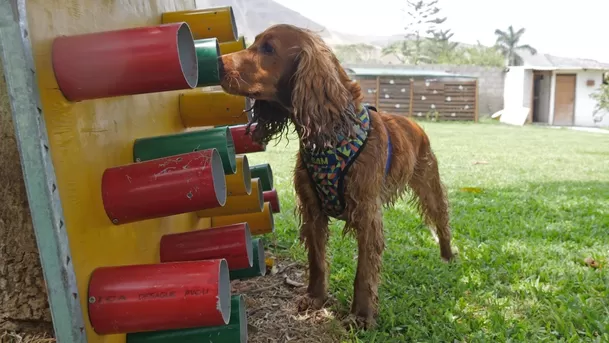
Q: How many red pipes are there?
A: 6